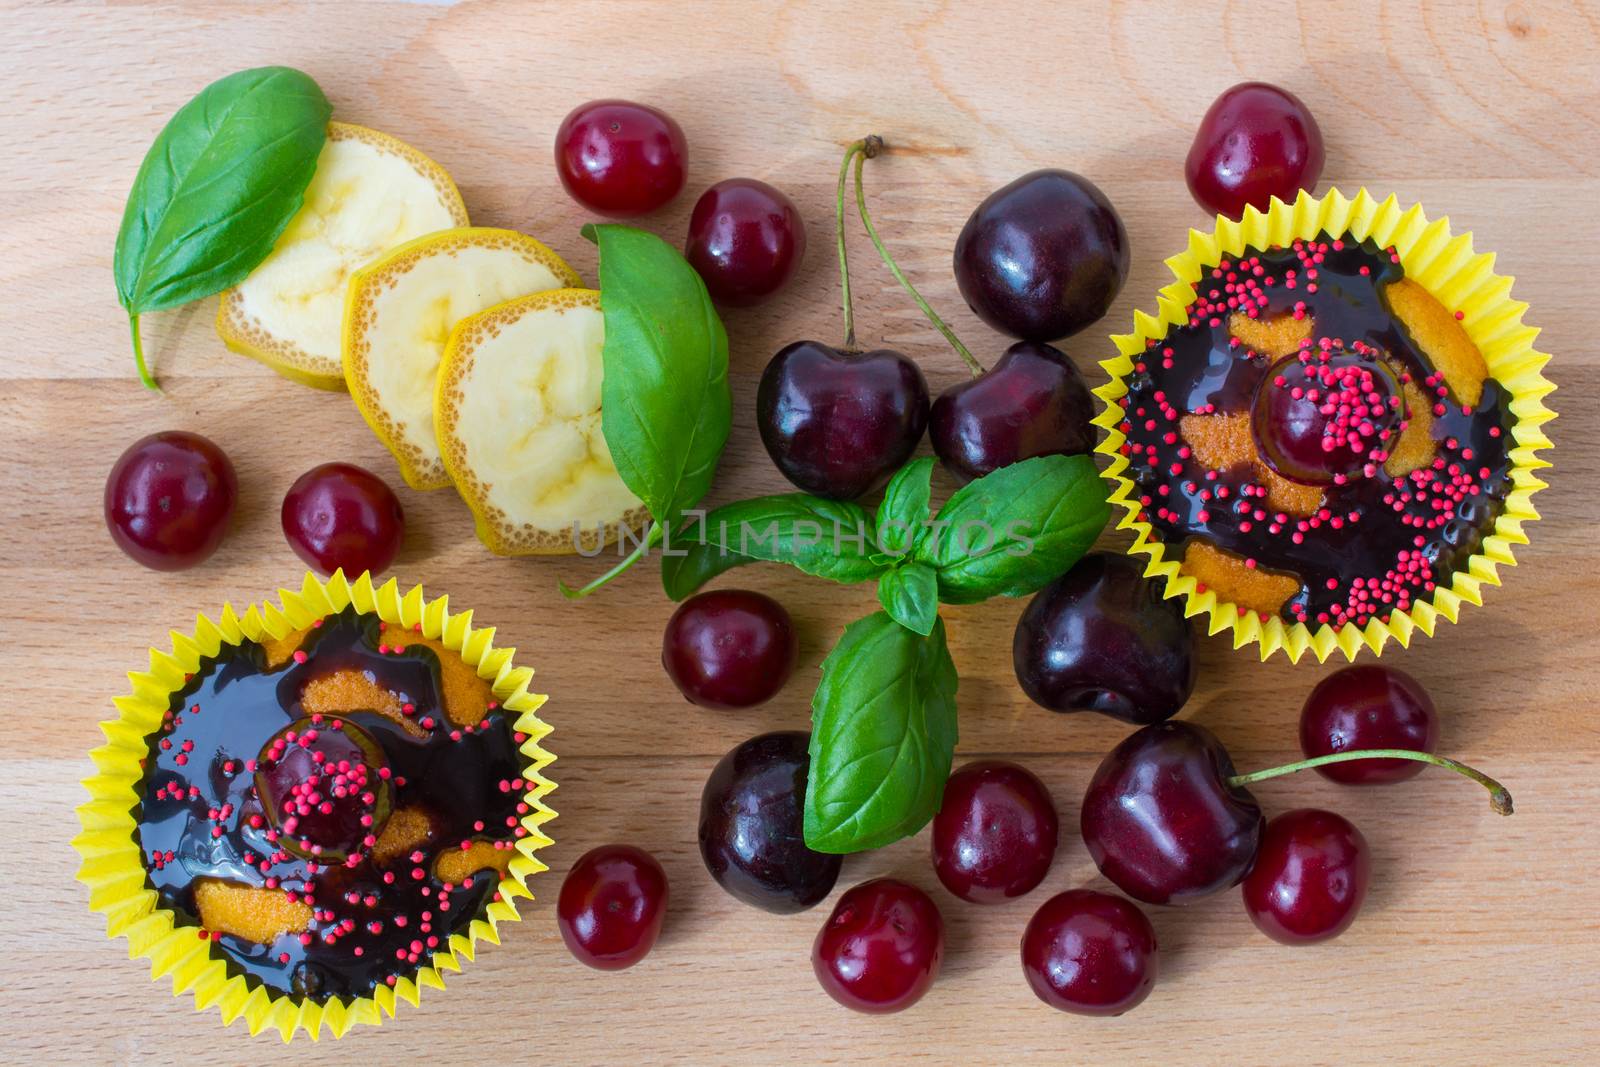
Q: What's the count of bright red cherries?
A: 12